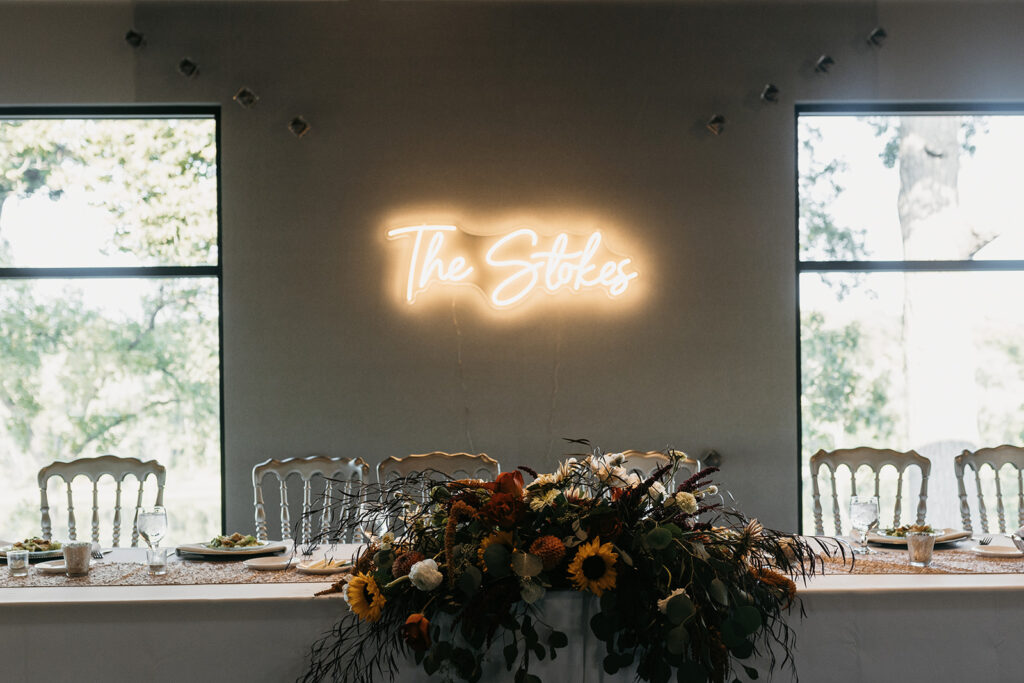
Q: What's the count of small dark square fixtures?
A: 8